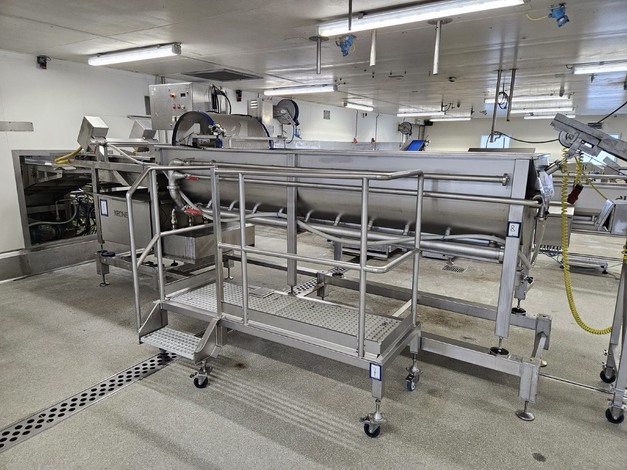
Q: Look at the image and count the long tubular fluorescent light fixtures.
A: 10